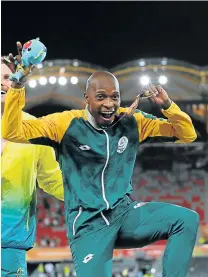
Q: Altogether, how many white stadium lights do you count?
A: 7